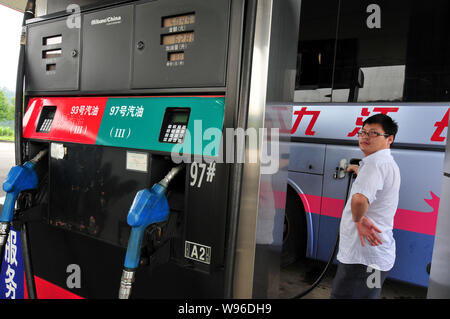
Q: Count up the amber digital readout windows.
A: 3